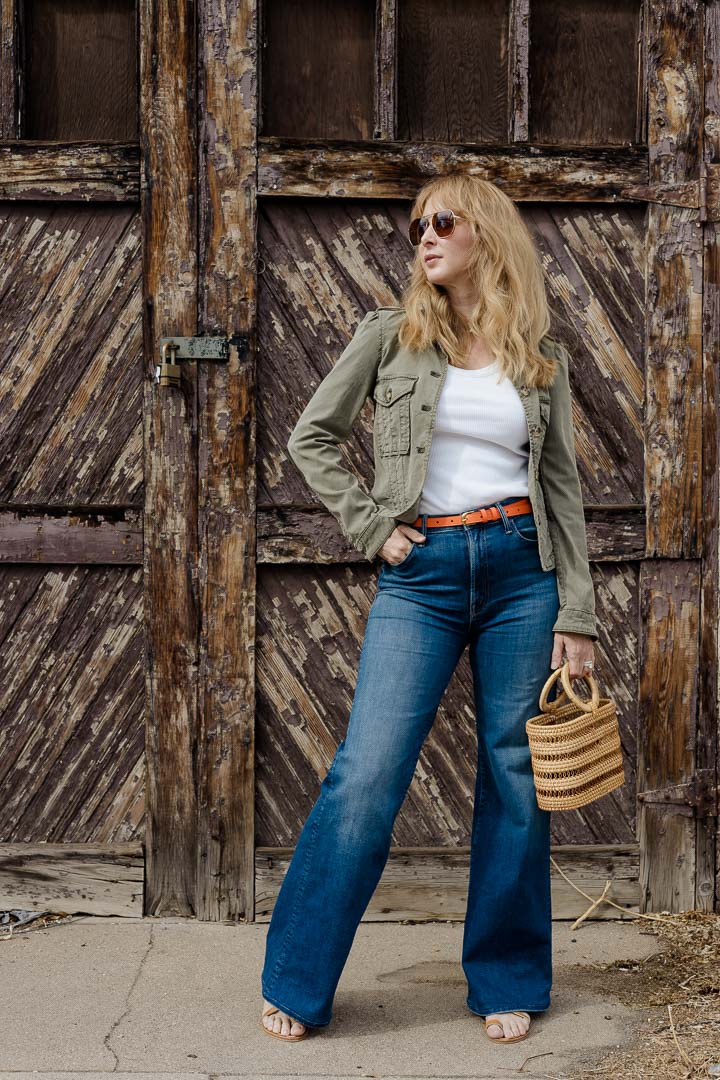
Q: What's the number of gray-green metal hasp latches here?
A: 1